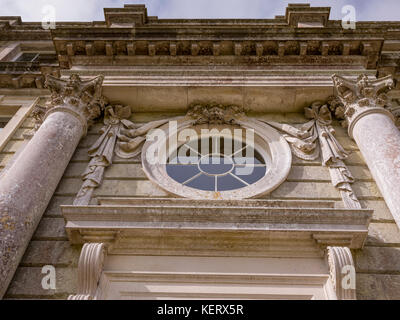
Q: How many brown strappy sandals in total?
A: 0